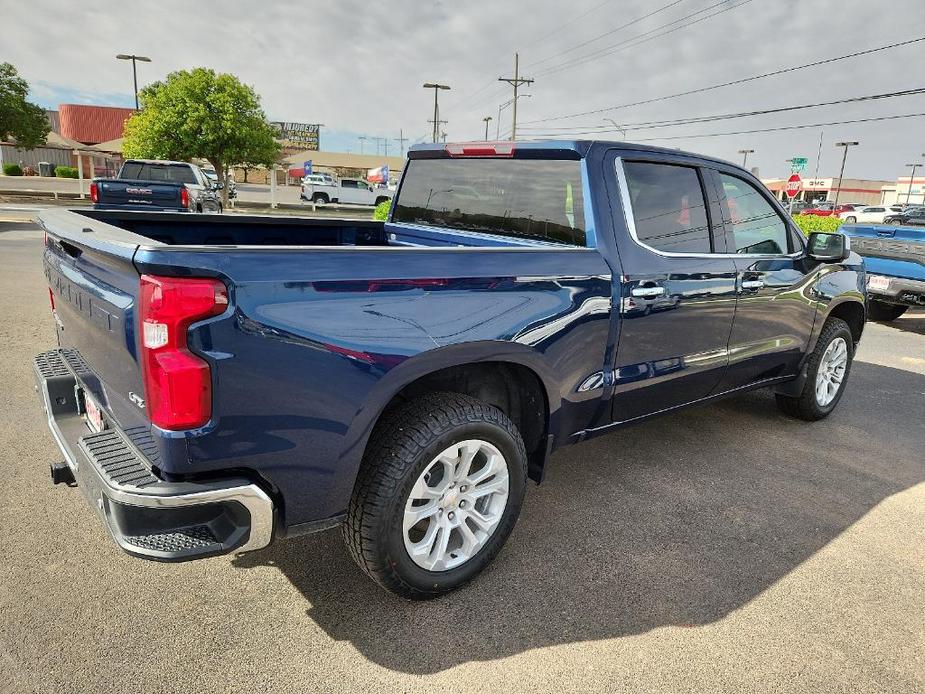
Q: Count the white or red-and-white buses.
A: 0